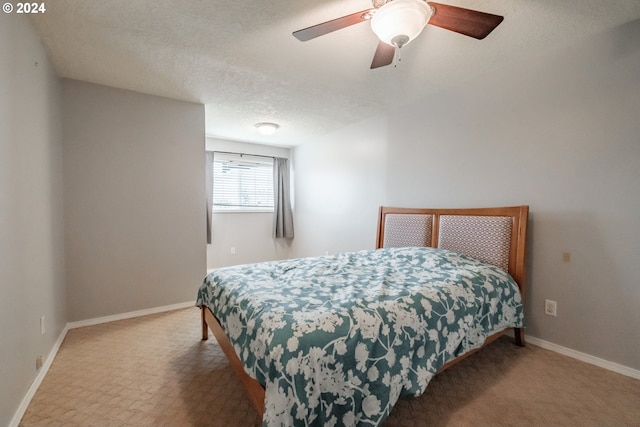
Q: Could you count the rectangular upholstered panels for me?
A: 2